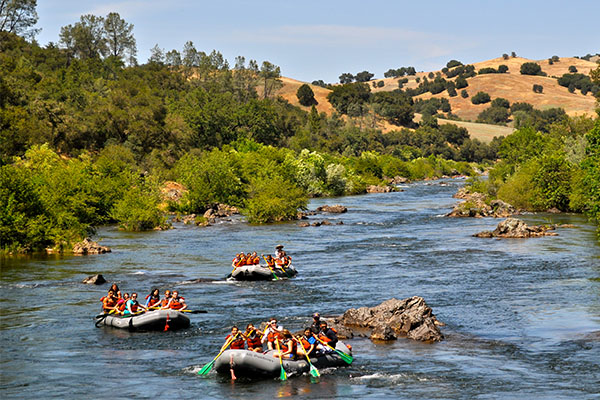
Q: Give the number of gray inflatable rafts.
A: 3